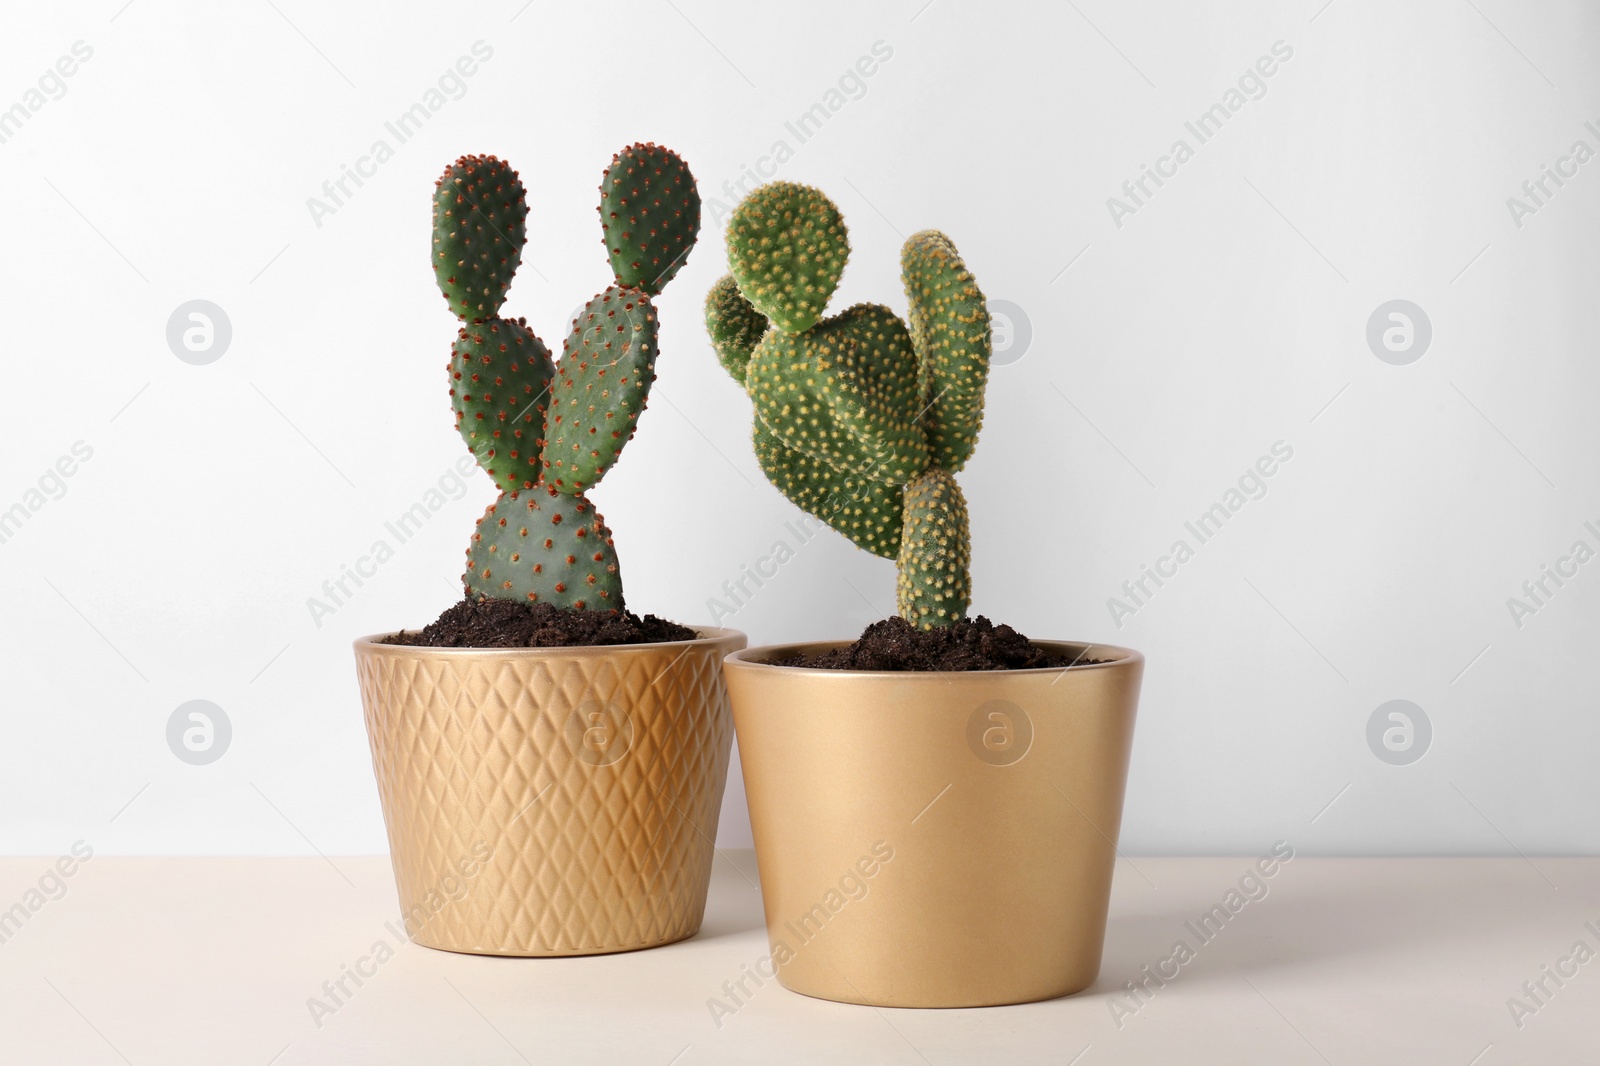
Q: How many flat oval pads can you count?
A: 11